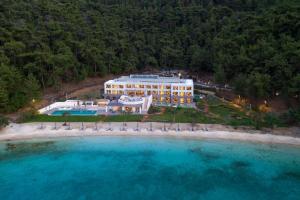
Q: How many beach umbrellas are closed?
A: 13